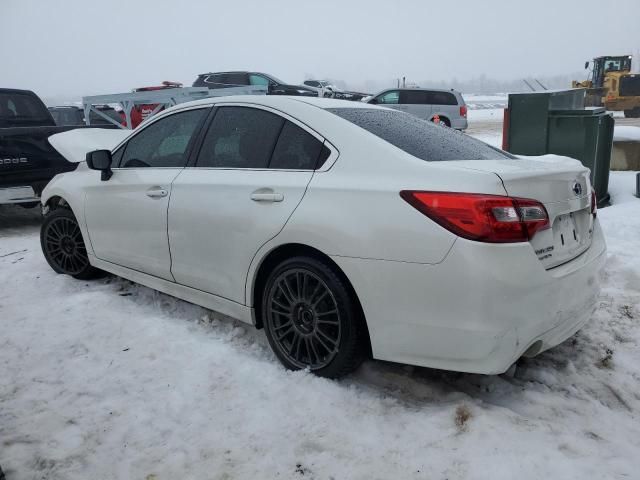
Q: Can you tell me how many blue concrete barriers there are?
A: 0